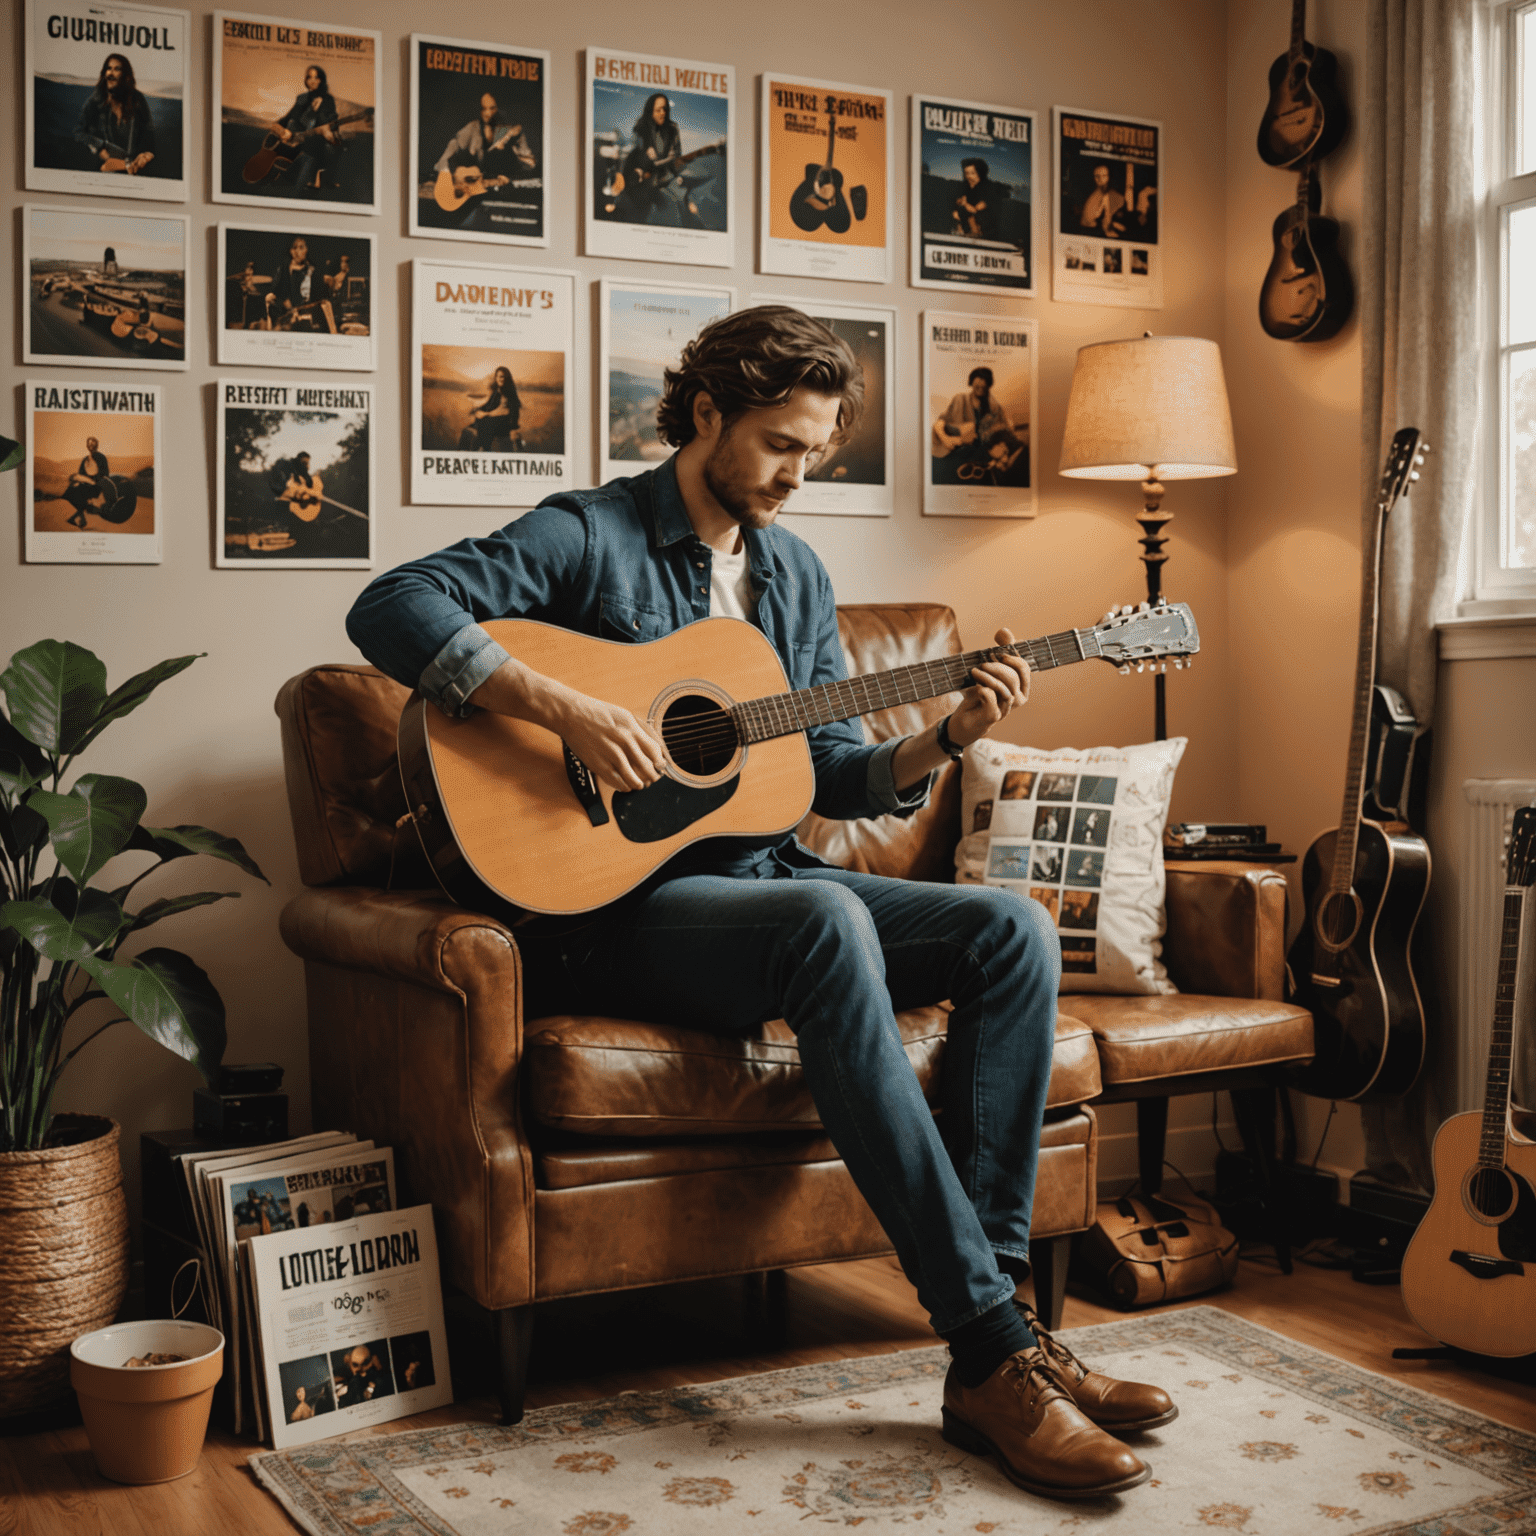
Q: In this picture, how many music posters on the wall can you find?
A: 15